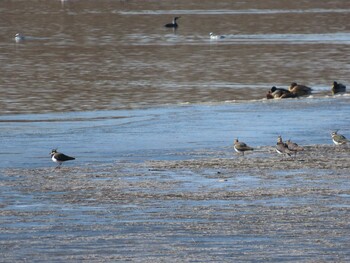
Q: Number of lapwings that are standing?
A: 5